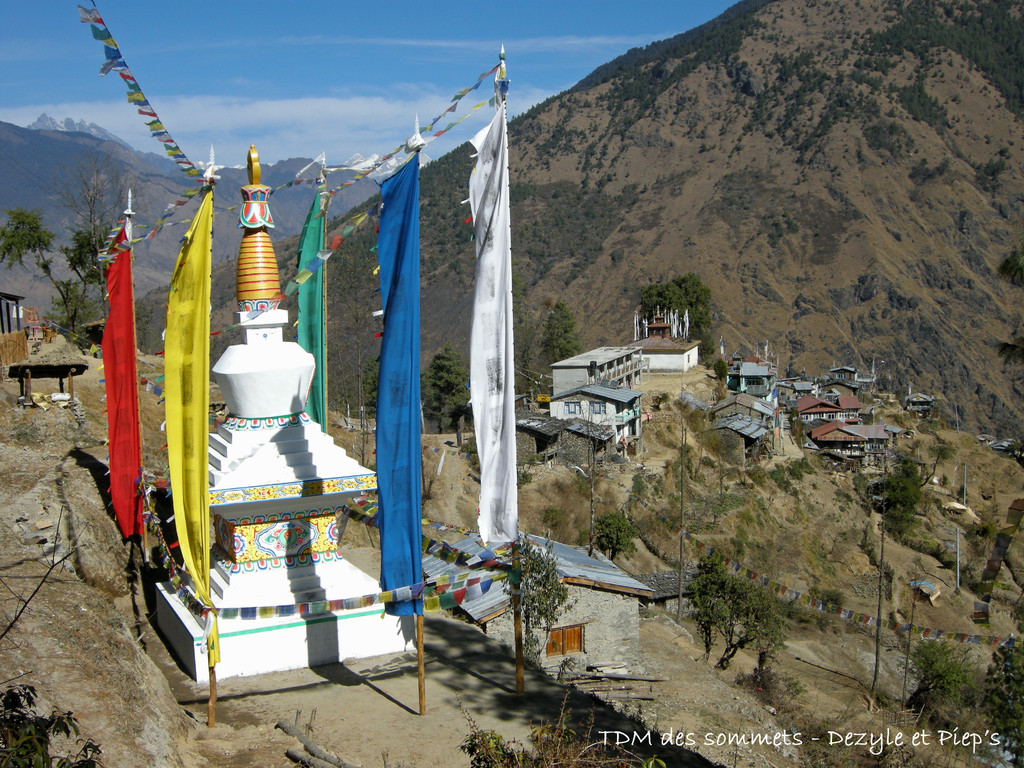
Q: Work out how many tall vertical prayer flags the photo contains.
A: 5